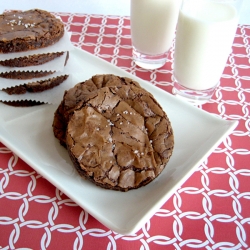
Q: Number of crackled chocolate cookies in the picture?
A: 7